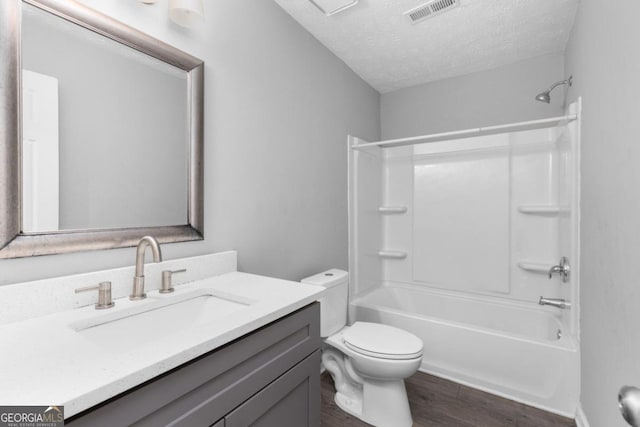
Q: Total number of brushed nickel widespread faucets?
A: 1